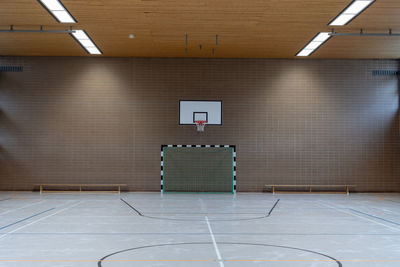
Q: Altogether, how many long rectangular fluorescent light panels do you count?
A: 4